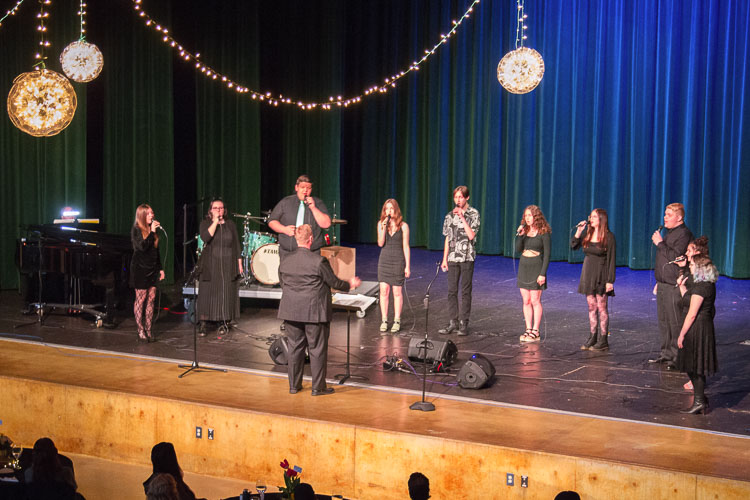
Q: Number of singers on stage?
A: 10